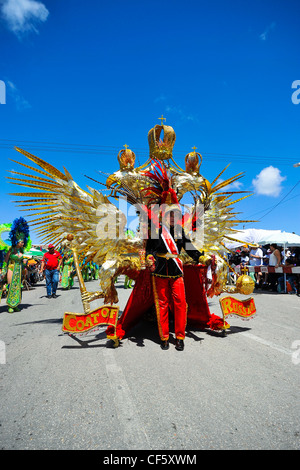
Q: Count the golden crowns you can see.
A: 3